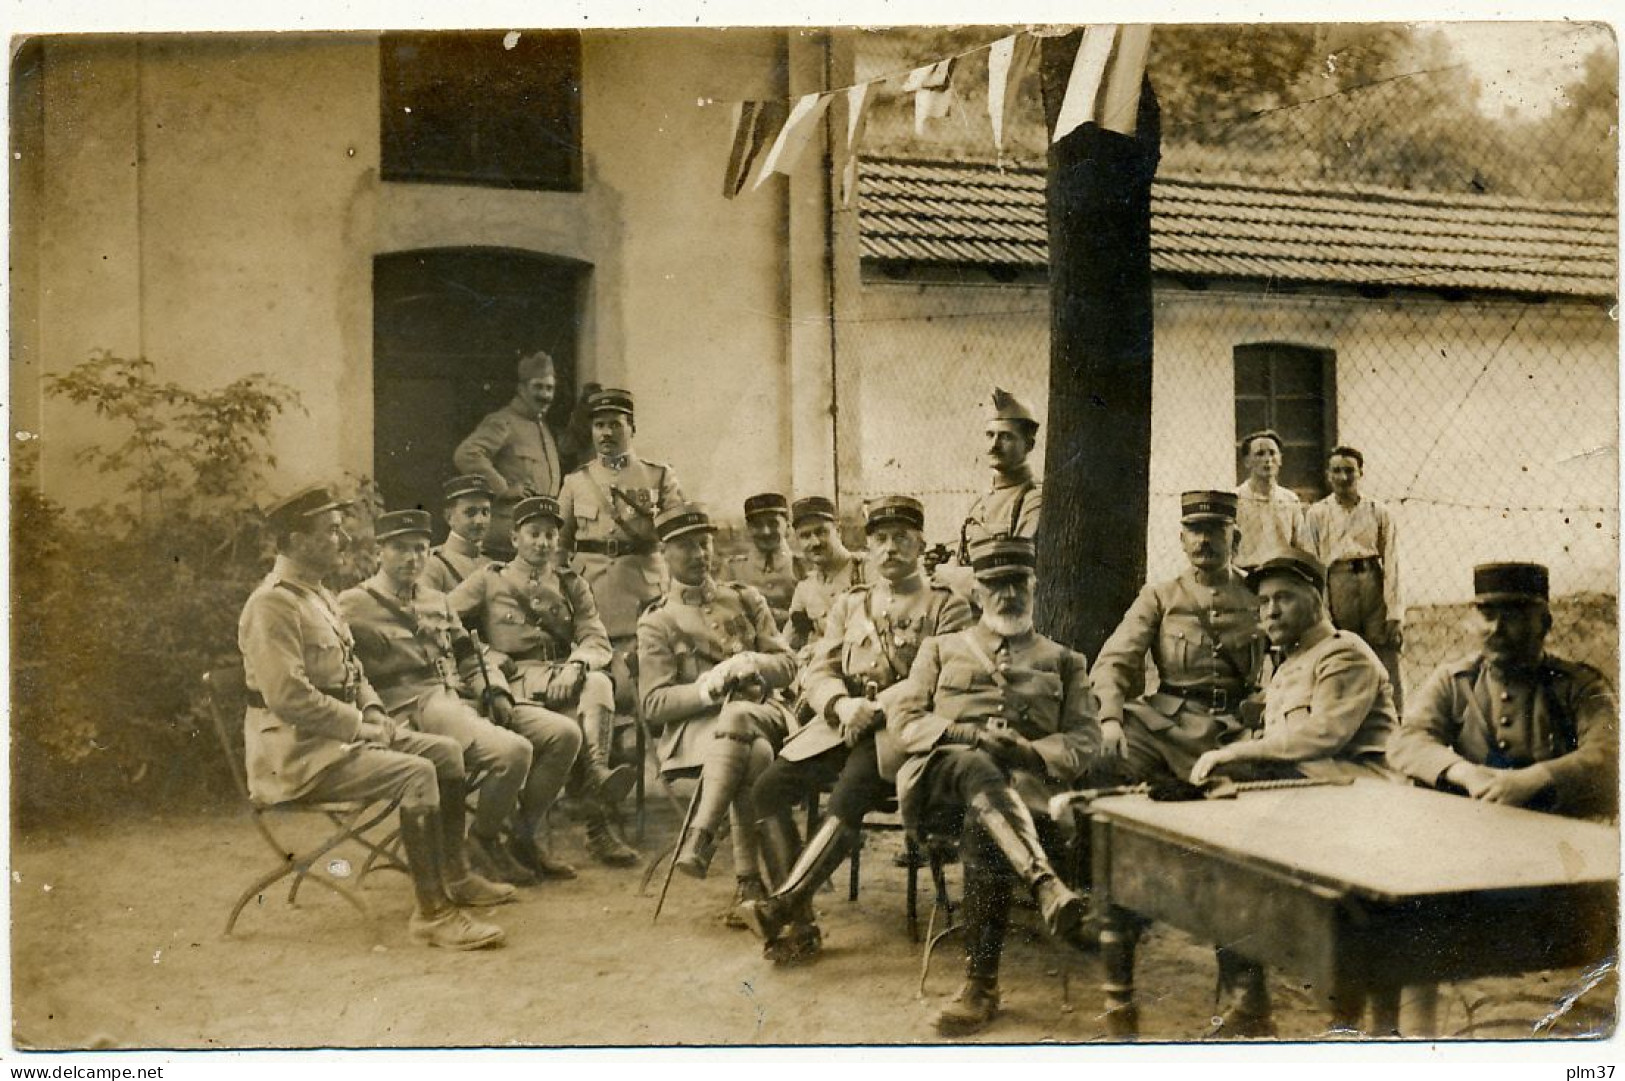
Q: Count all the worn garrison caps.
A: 2